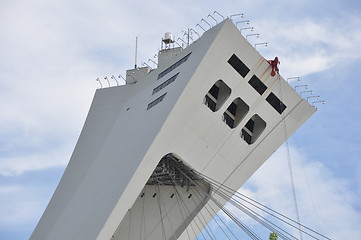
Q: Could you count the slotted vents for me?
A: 3